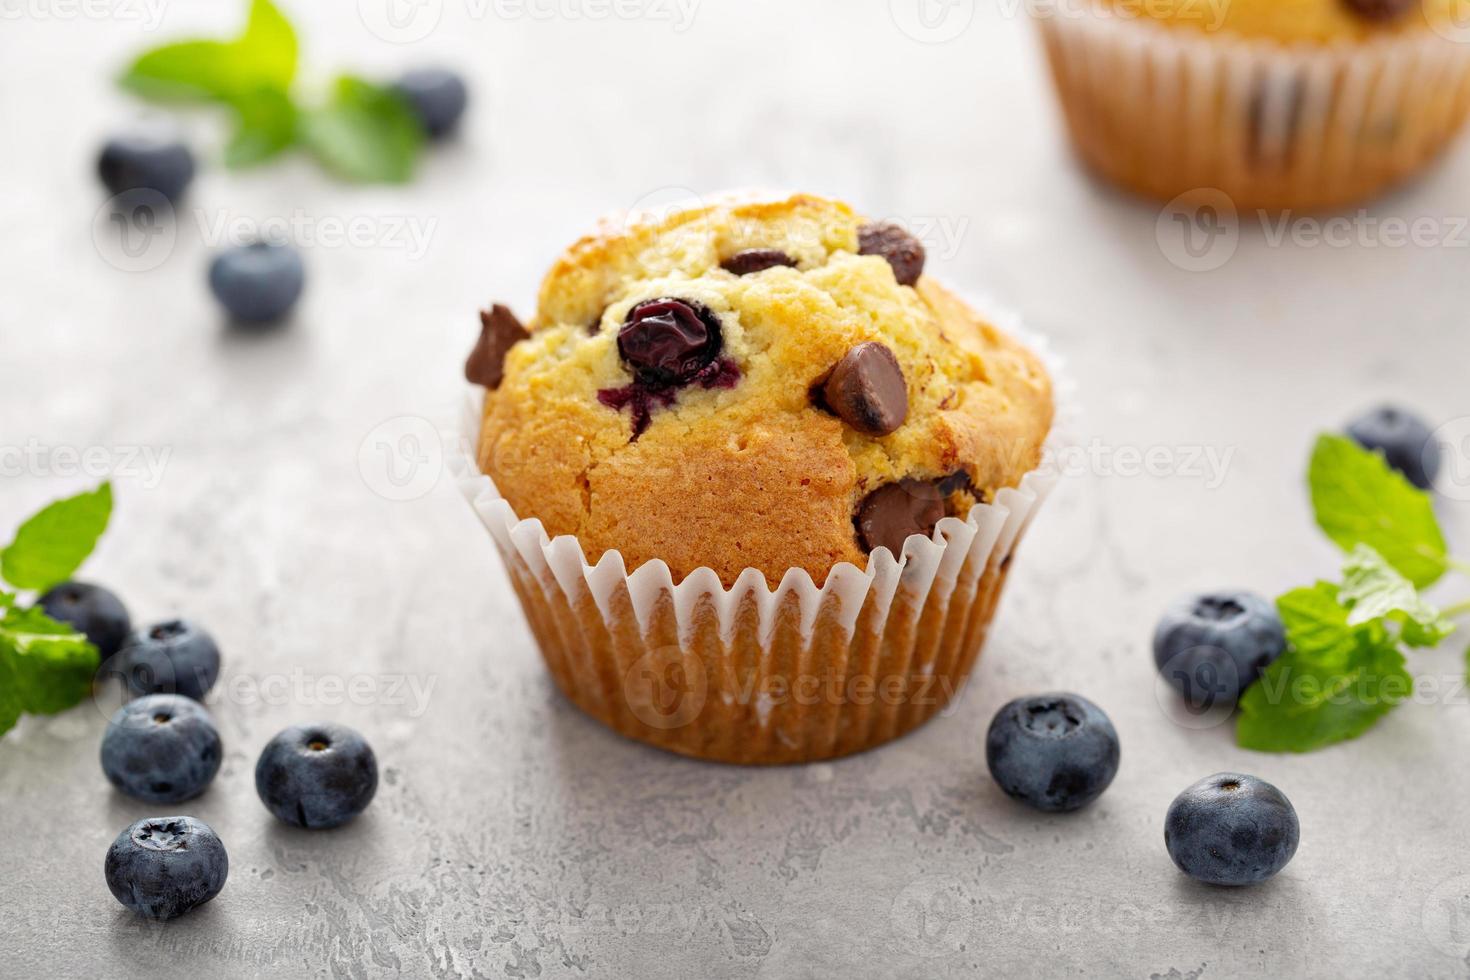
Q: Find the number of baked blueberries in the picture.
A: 1